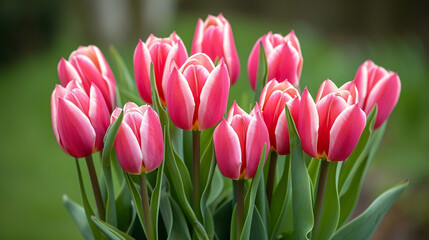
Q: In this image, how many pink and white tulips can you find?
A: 11